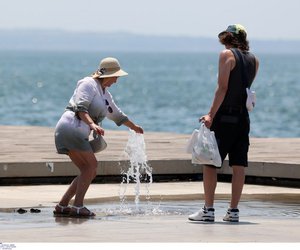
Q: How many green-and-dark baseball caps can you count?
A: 1